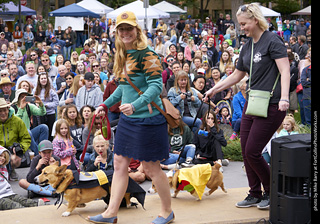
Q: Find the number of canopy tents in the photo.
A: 7